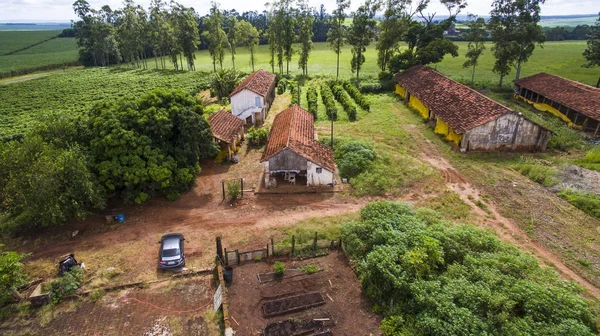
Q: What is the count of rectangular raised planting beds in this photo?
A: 3